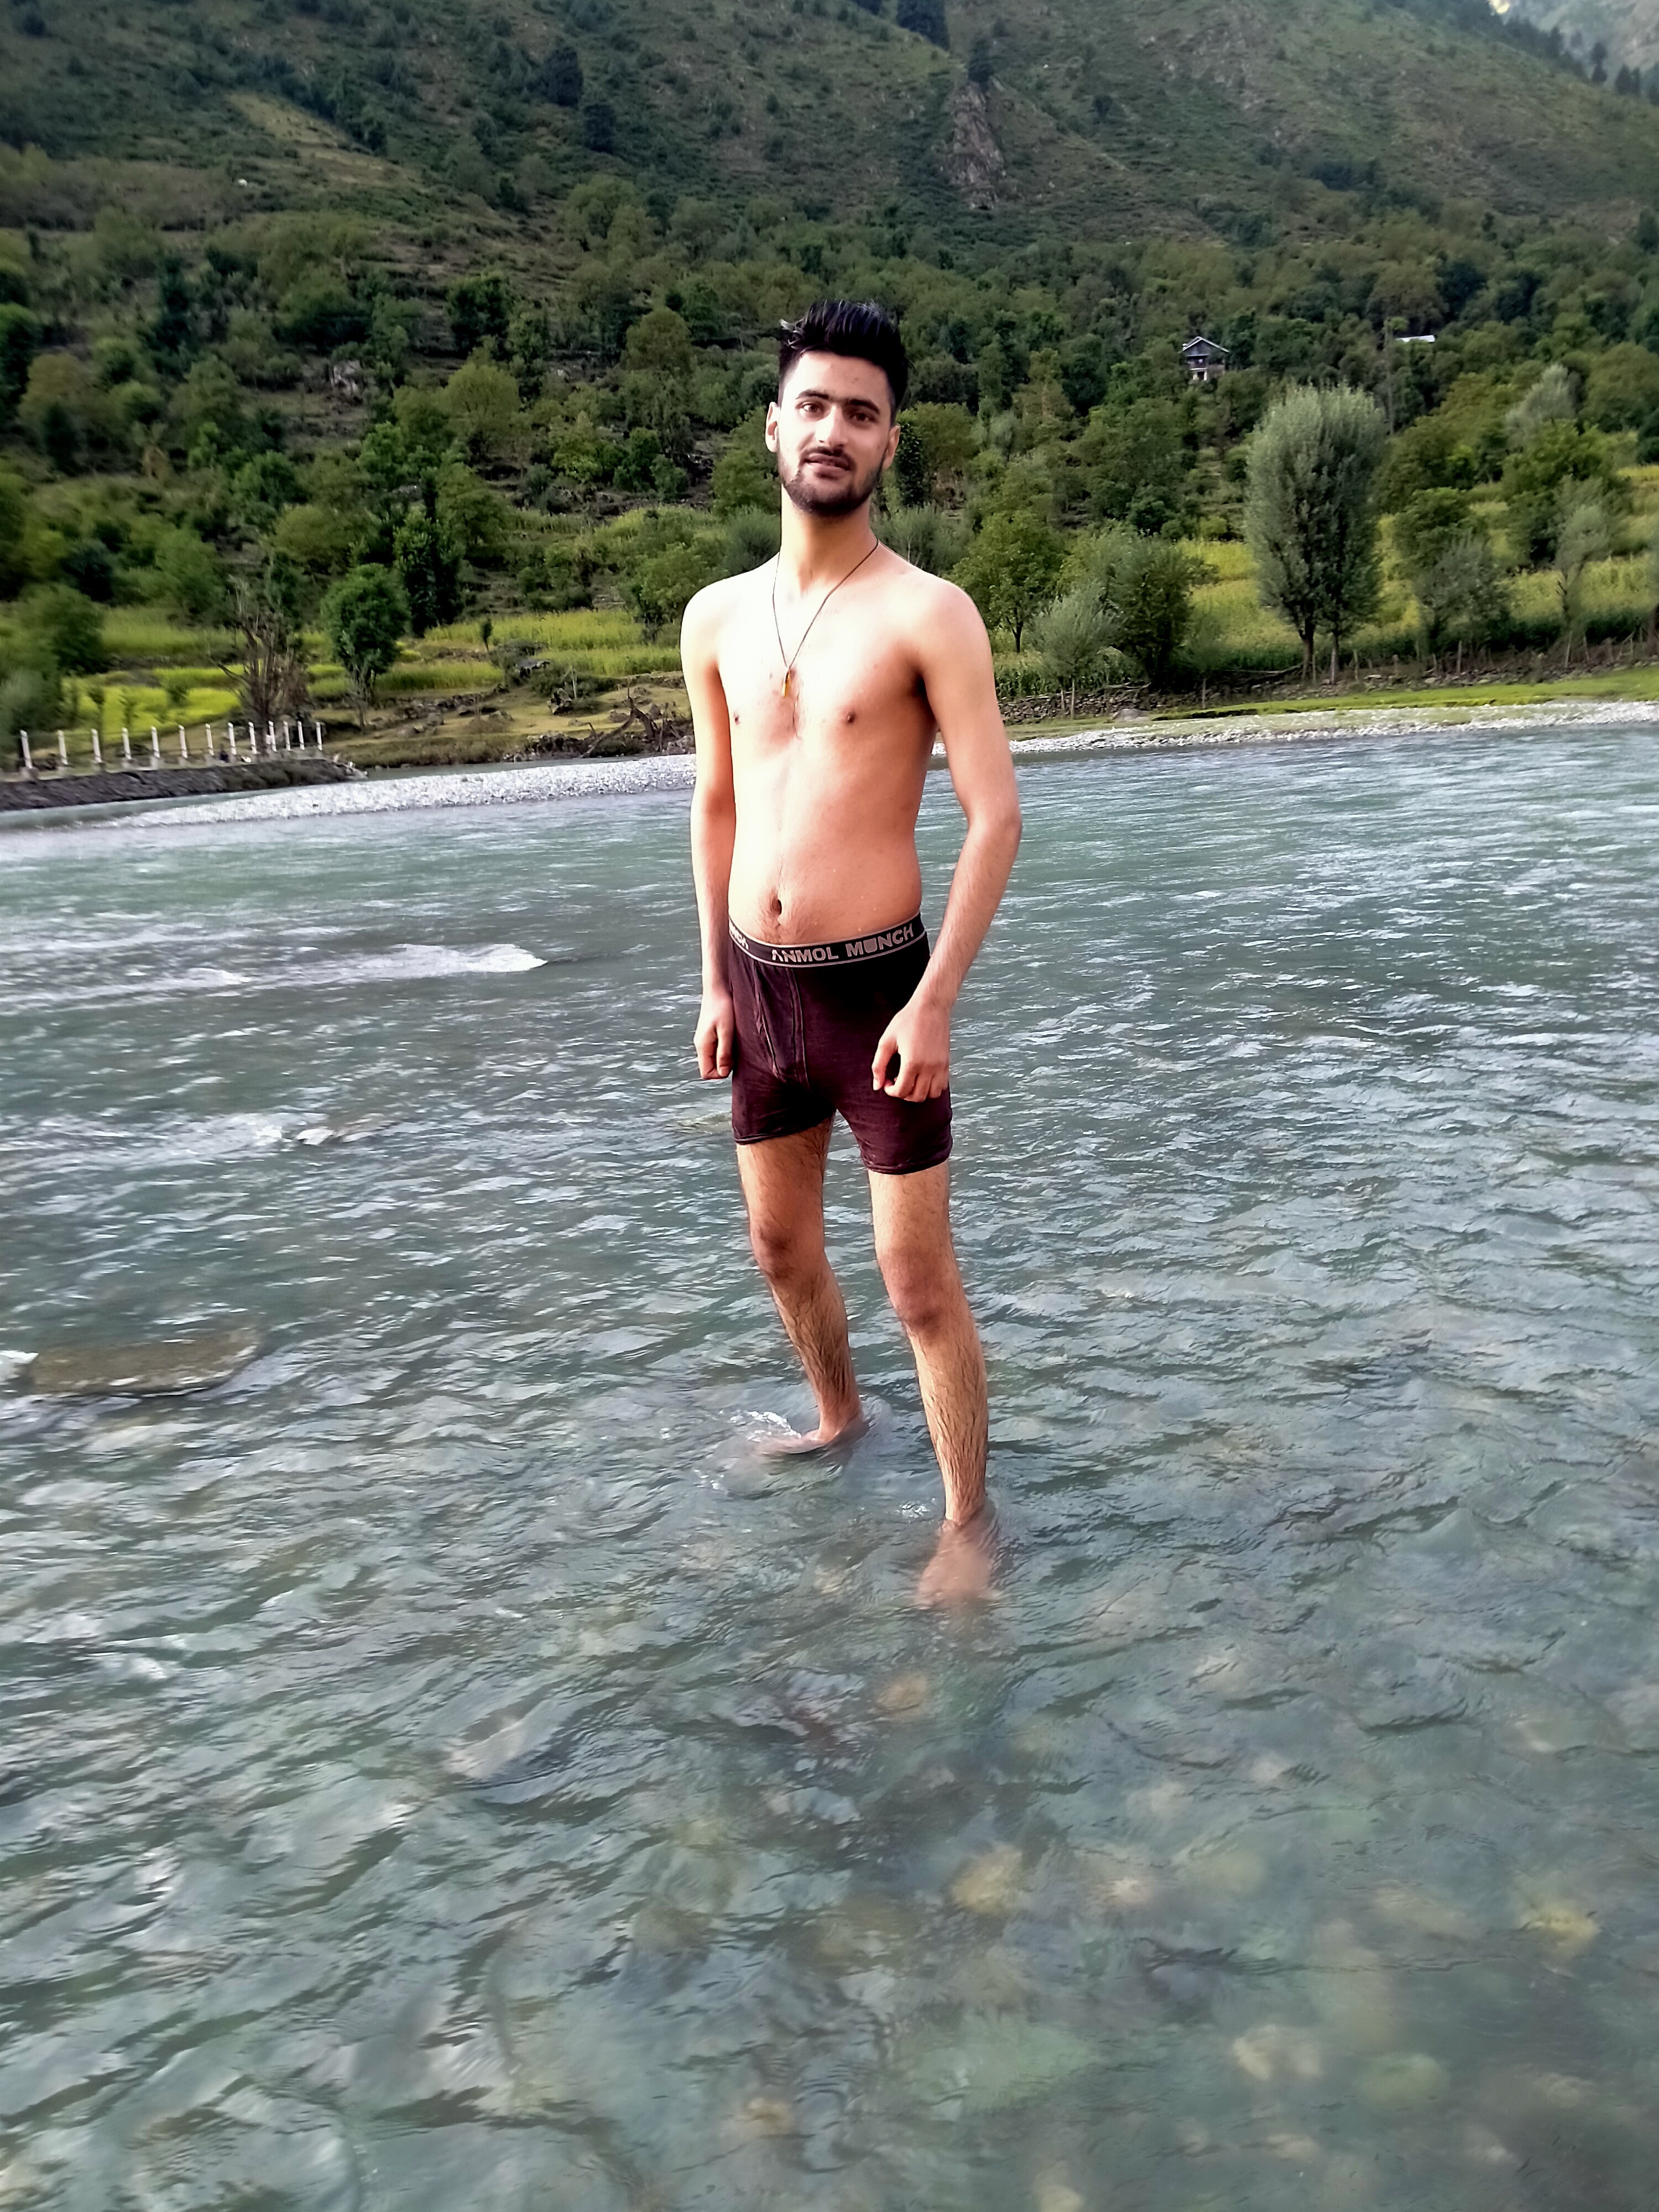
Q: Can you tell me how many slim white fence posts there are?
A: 13